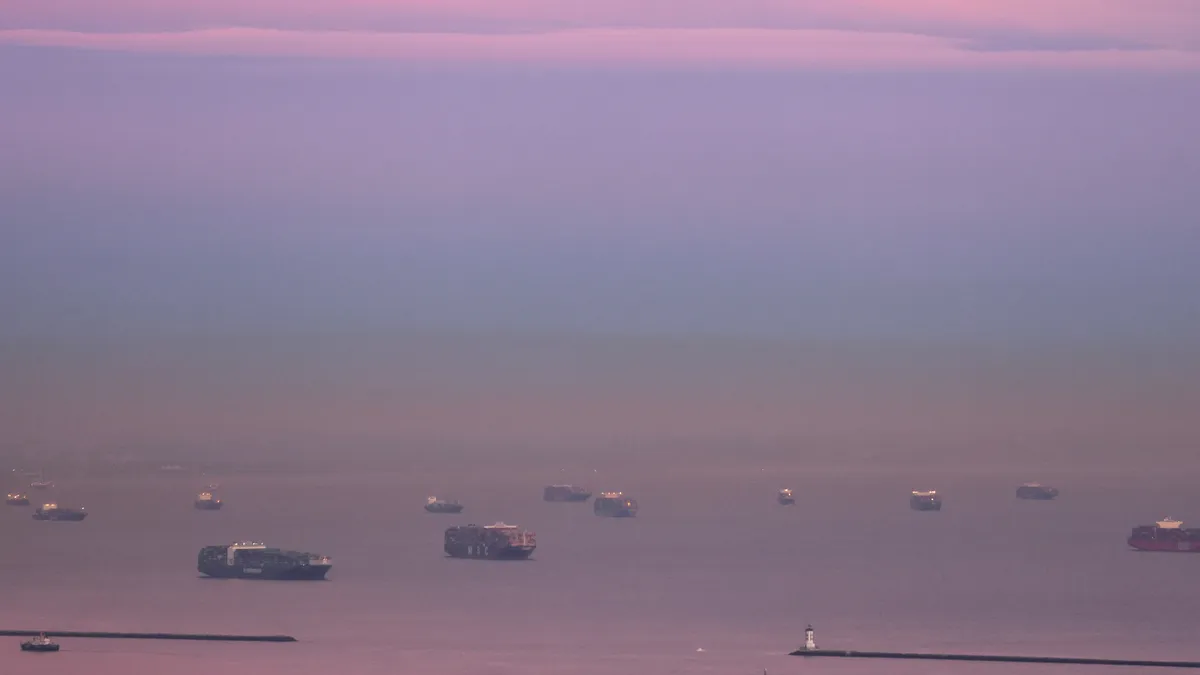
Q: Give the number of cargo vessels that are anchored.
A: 12